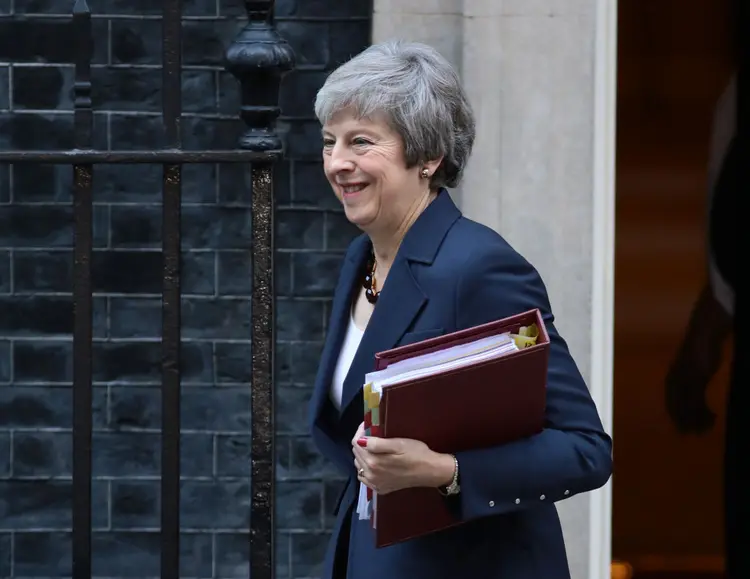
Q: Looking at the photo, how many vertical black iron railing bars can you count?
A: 3